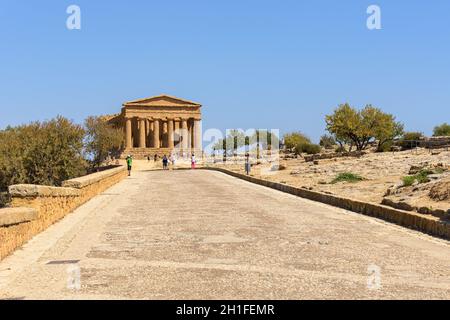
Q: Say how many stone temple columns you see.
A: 6